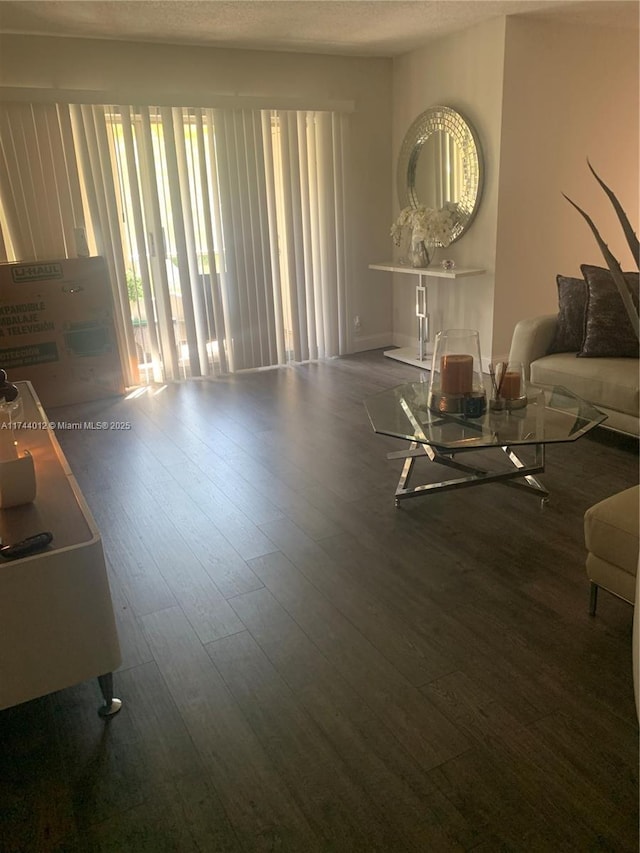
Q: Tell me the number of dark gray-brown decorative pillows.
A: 2